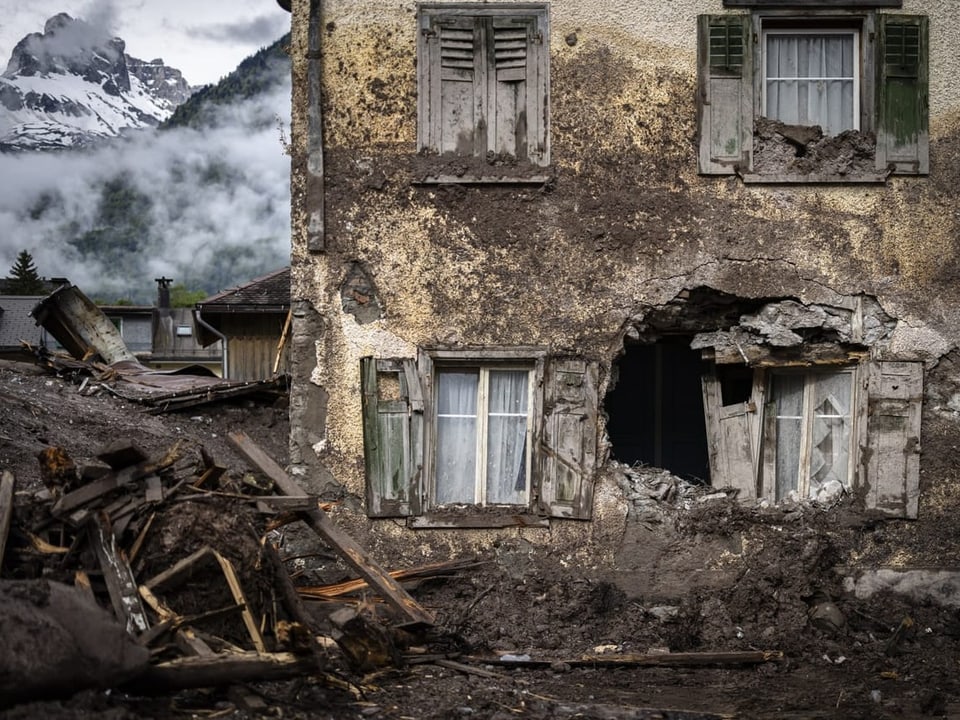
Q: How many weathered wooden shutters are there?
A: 8